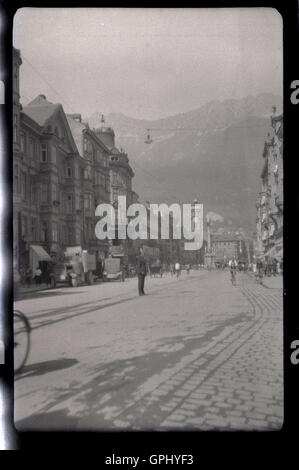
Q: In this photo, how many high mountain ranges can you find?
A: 1